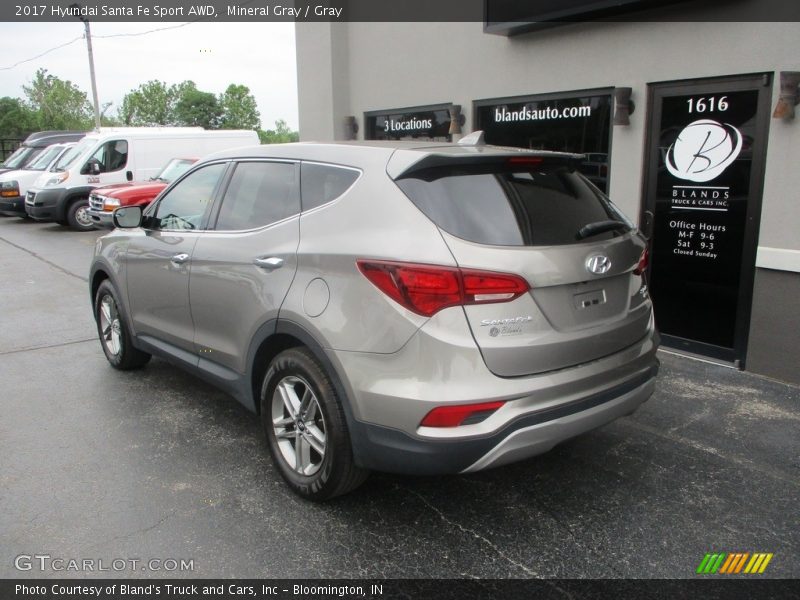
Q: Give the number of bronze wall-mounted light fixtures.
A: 4